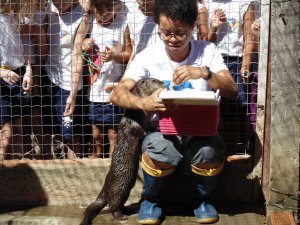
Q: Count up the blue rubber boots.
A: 2